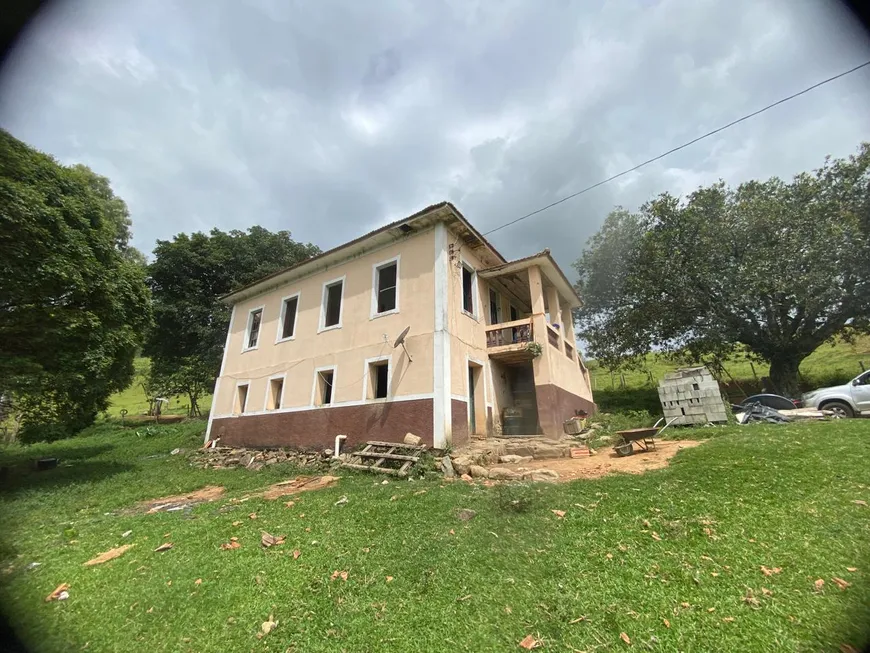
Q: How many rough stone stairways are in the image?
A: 1